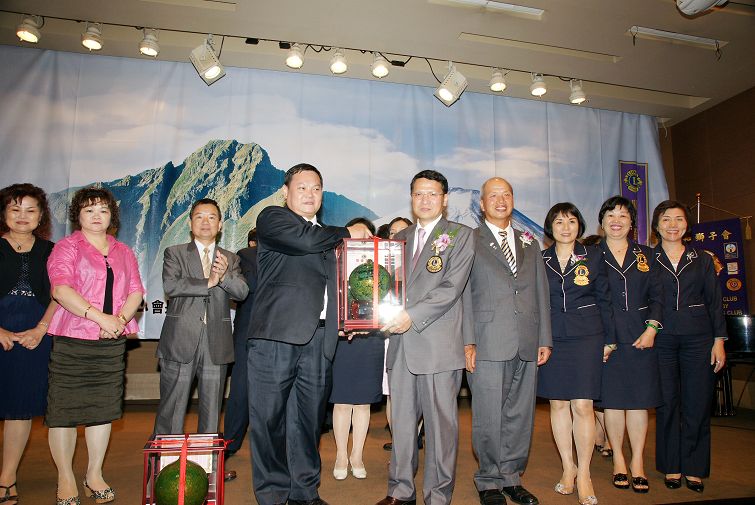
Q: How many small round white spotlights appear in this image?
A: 9